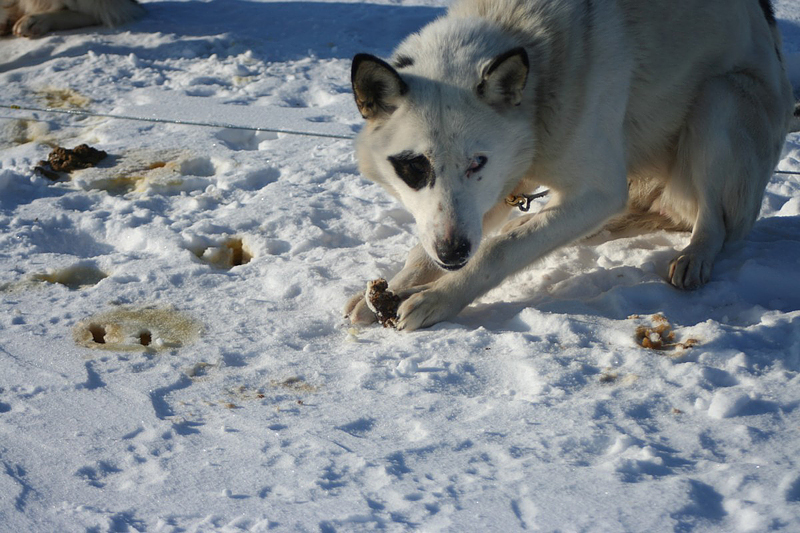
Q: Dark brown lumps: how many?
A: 2